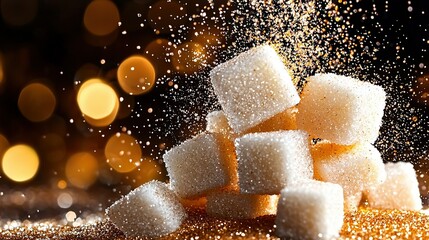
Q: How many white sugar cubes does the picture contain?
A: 10